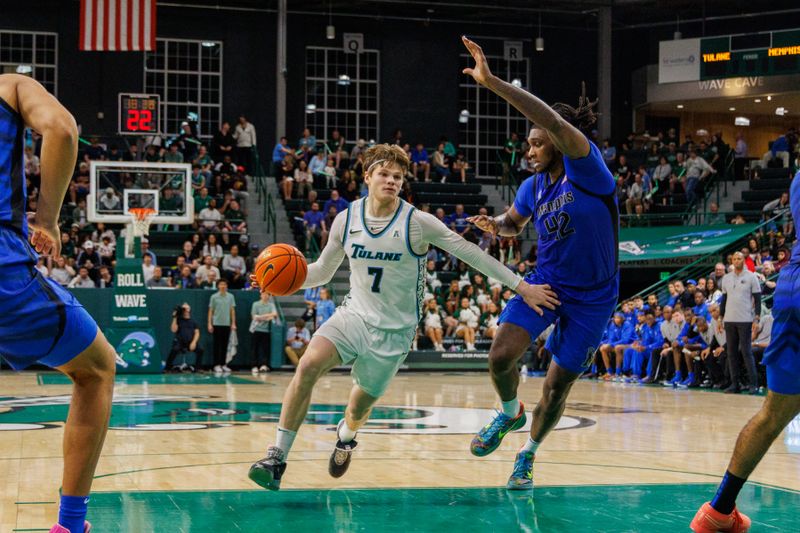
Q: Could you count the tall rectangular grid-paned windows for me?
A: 4